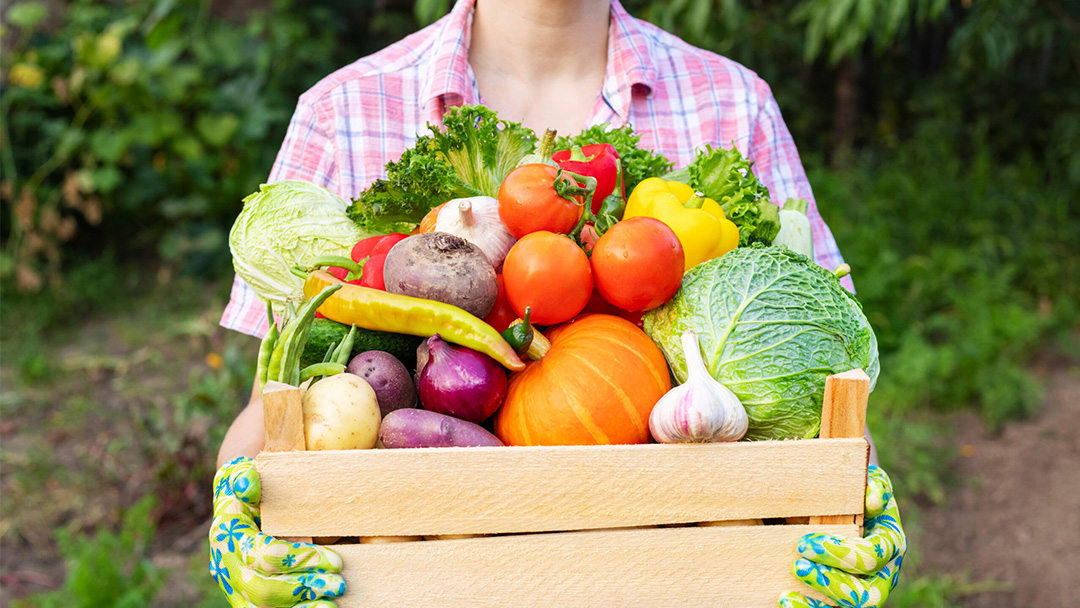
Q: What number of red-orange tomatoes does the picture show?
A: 3